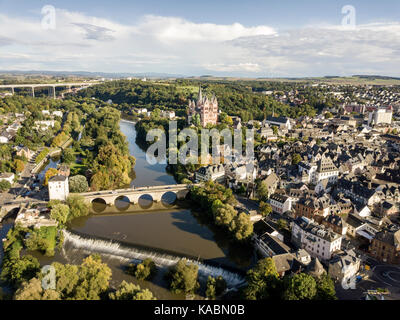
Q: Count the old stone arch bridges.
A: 1